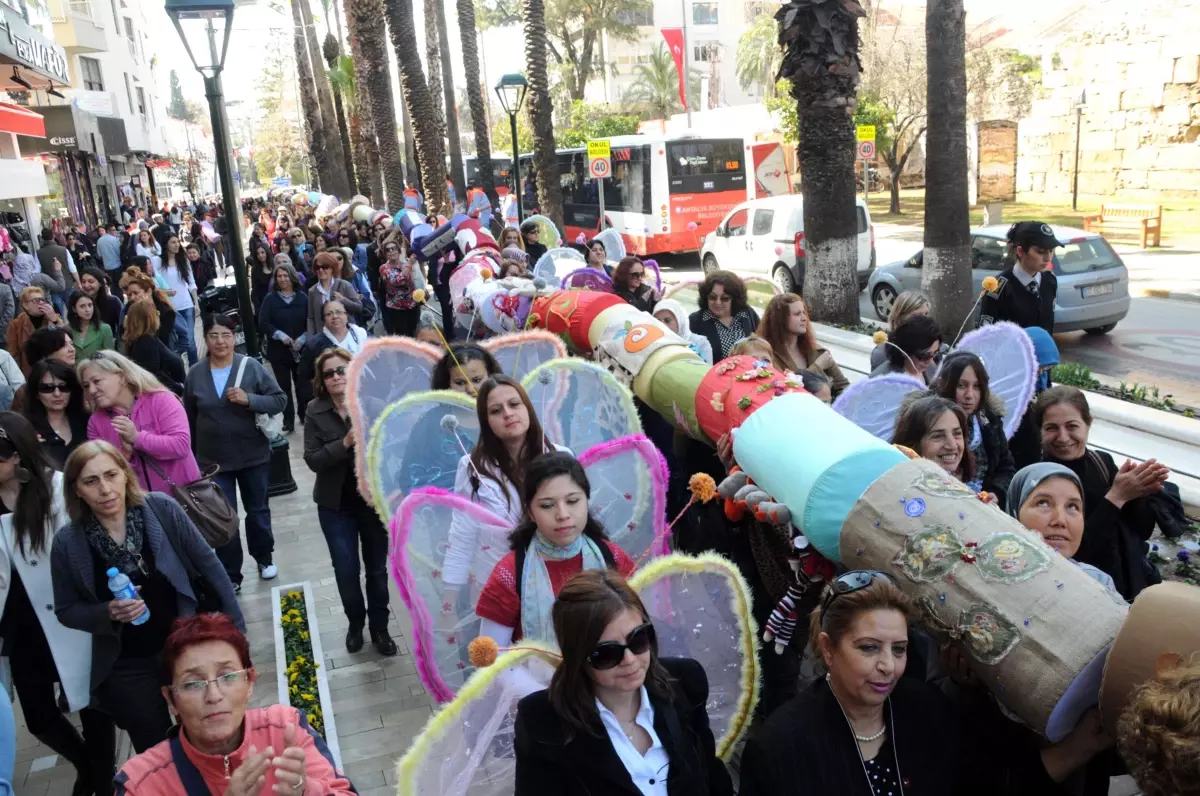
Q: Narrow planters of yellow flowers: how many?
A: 1